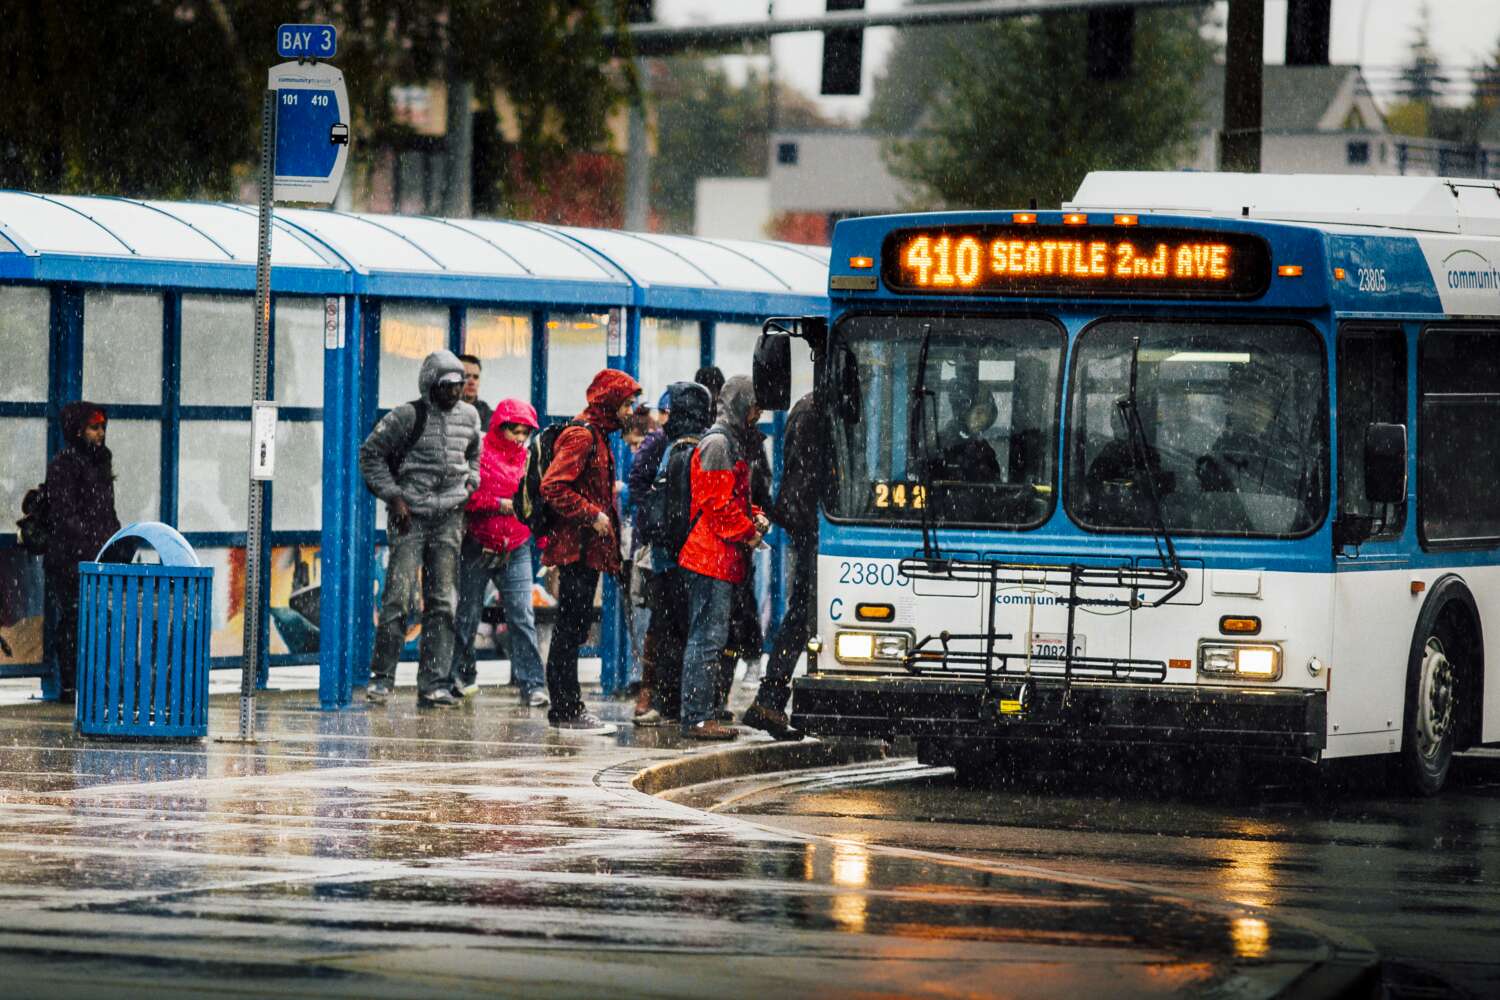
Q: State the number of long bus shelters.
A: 1